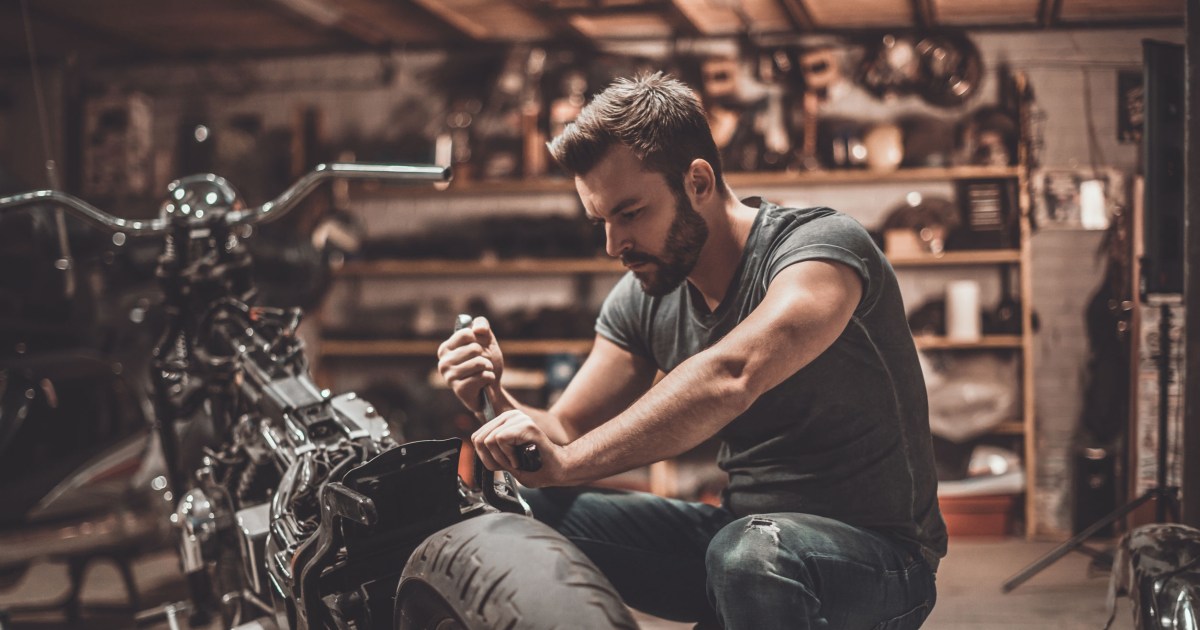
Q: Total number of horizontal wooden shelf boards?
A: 4